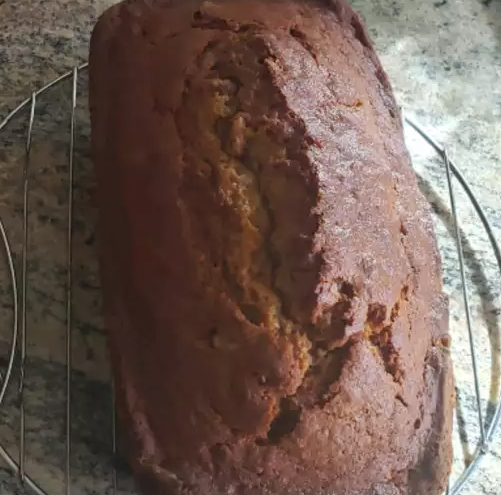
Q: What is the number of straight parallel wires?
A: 4